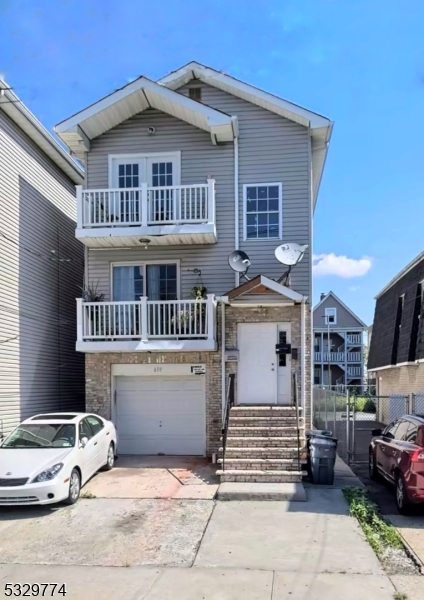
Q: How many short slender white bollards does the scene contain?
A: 1